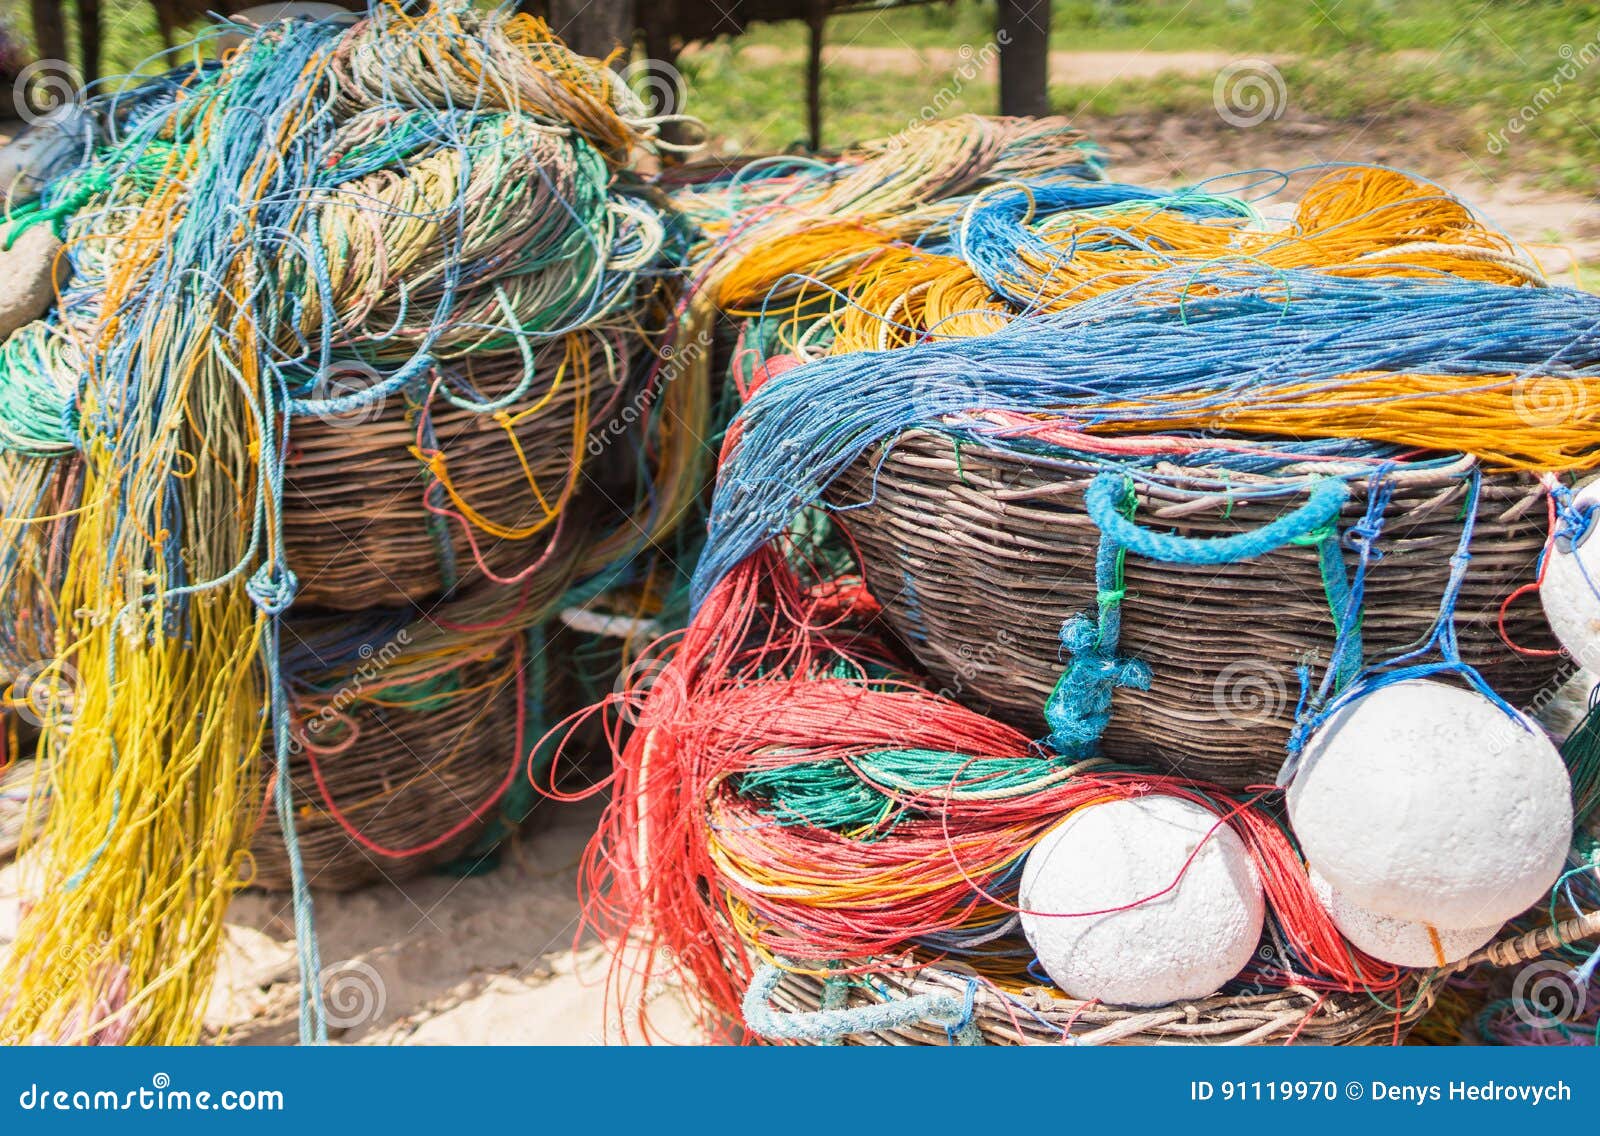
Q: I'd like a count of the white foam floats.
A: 4